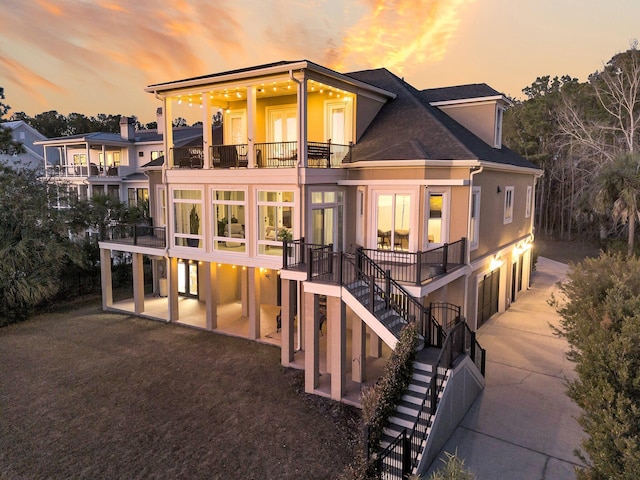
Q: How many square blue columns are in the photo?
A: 0